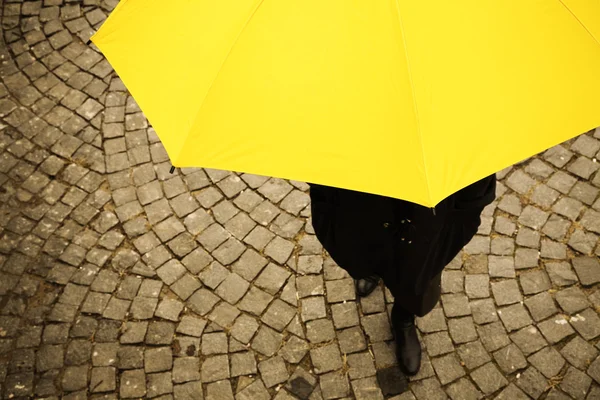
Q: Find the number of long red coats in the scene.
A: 0